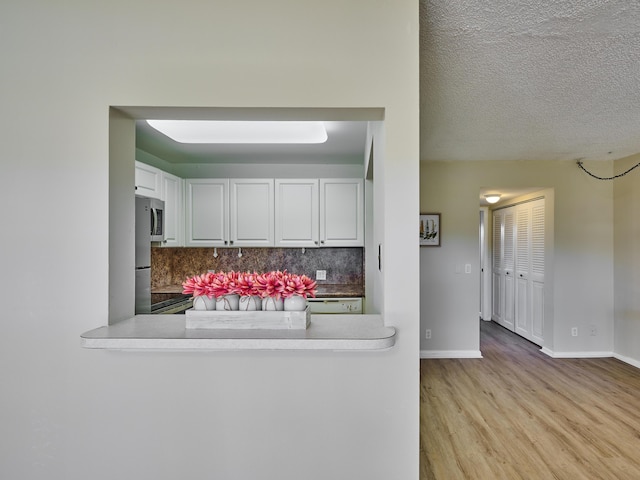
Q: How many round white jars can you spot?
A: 5